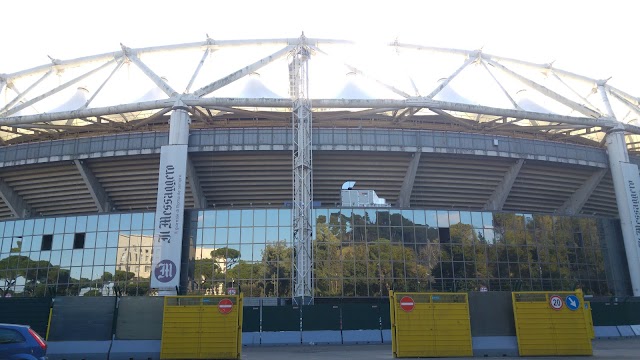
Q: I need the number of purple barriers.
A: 0